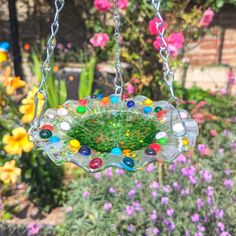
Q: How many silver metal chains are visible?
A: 3